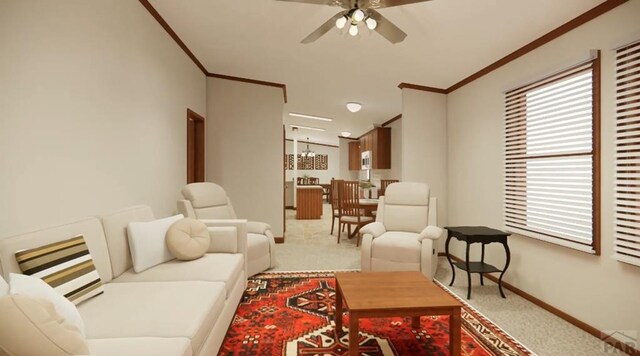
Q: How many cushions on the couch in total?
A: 5